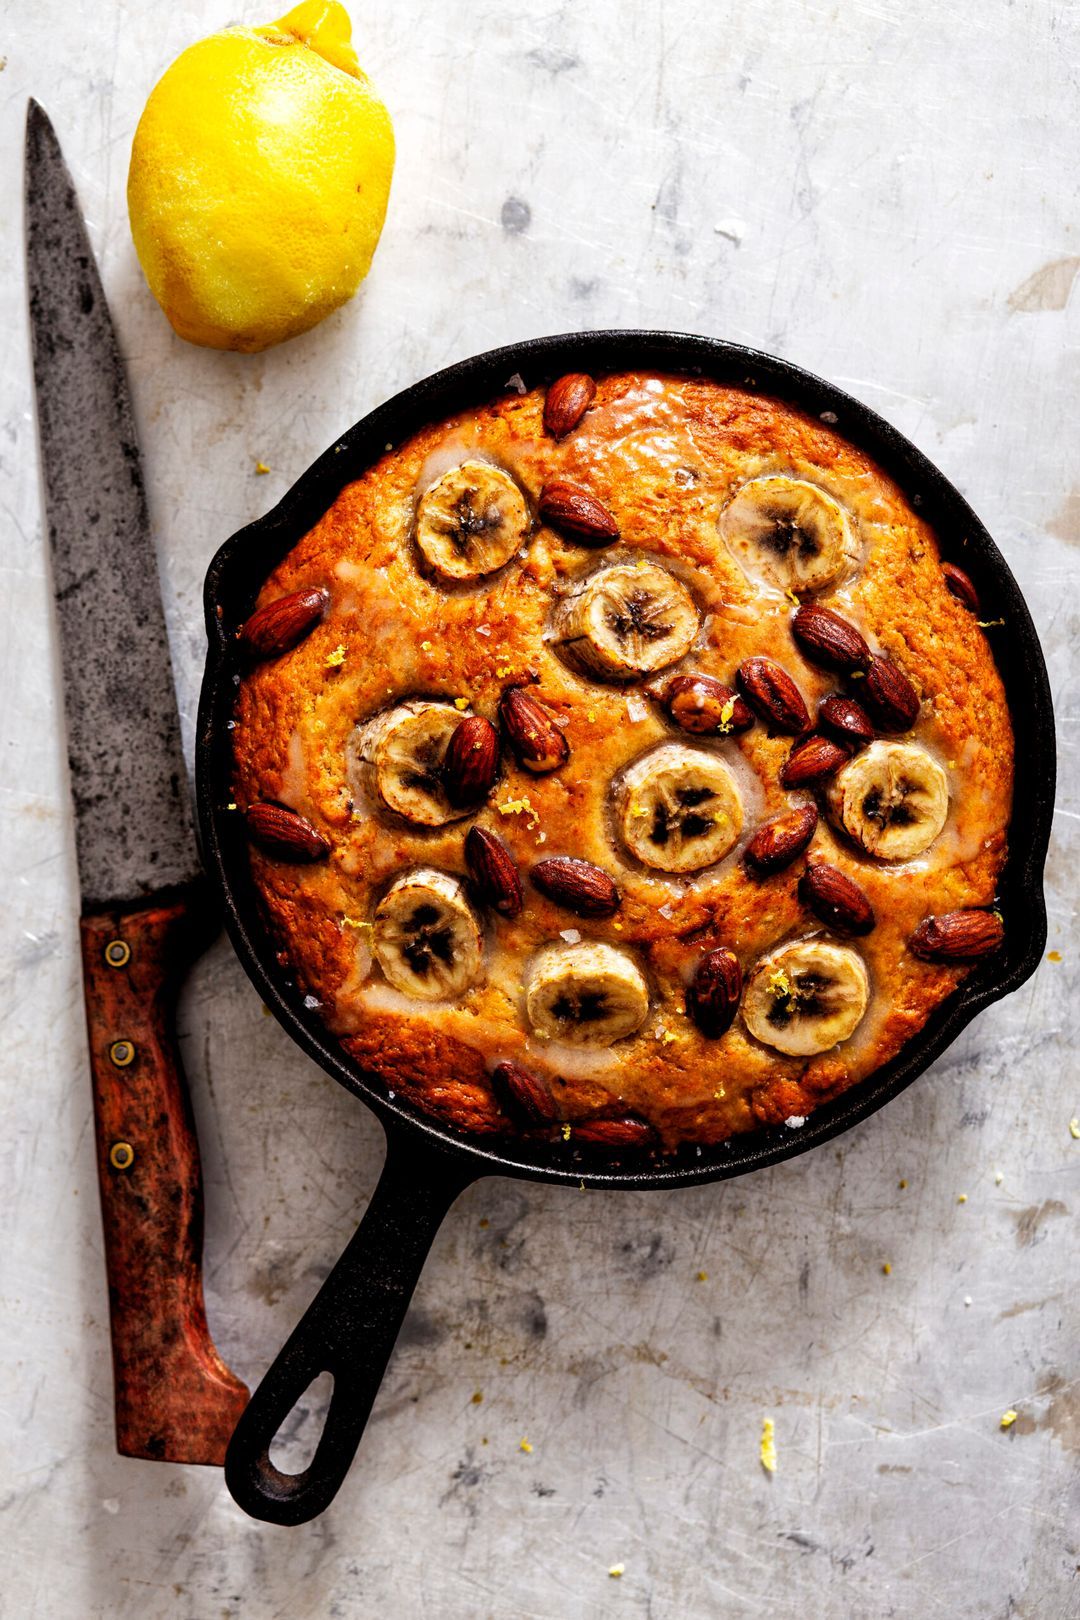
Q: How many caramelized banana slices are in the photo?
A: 9